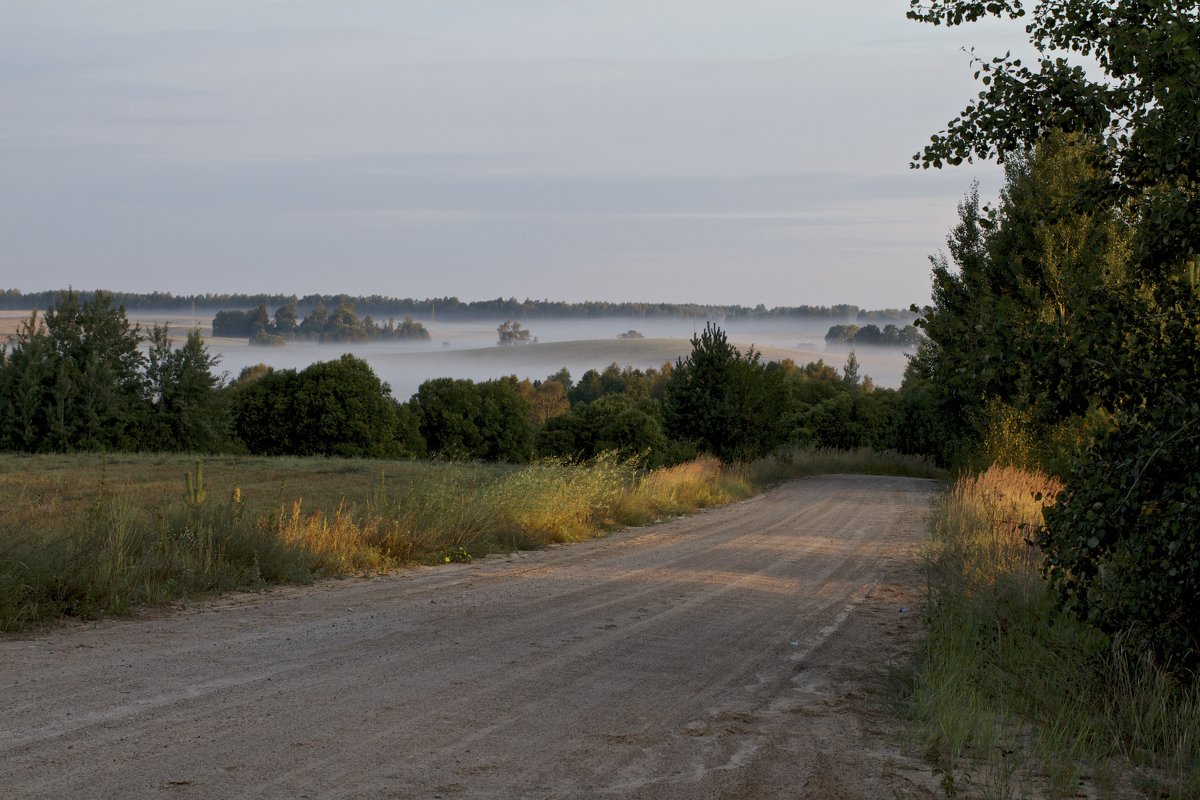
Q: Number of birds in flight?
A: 0